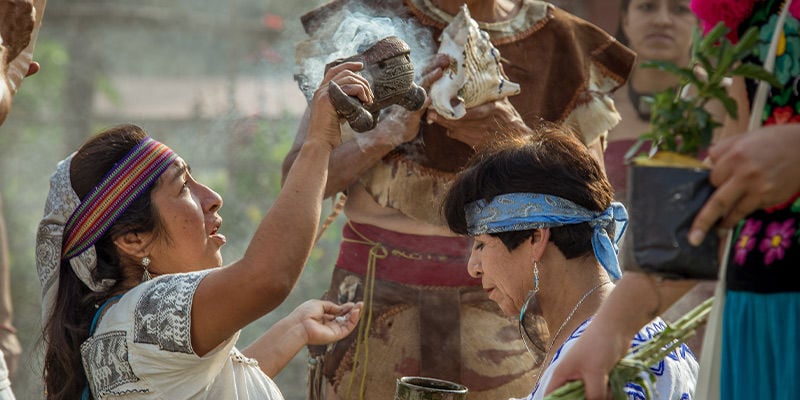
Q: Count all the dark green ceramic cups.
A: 1